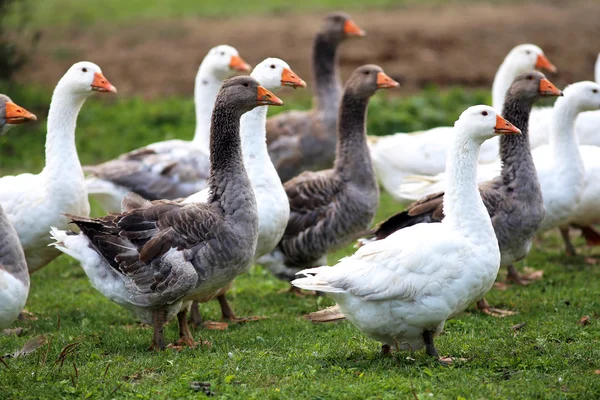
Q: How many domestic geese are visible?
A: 12